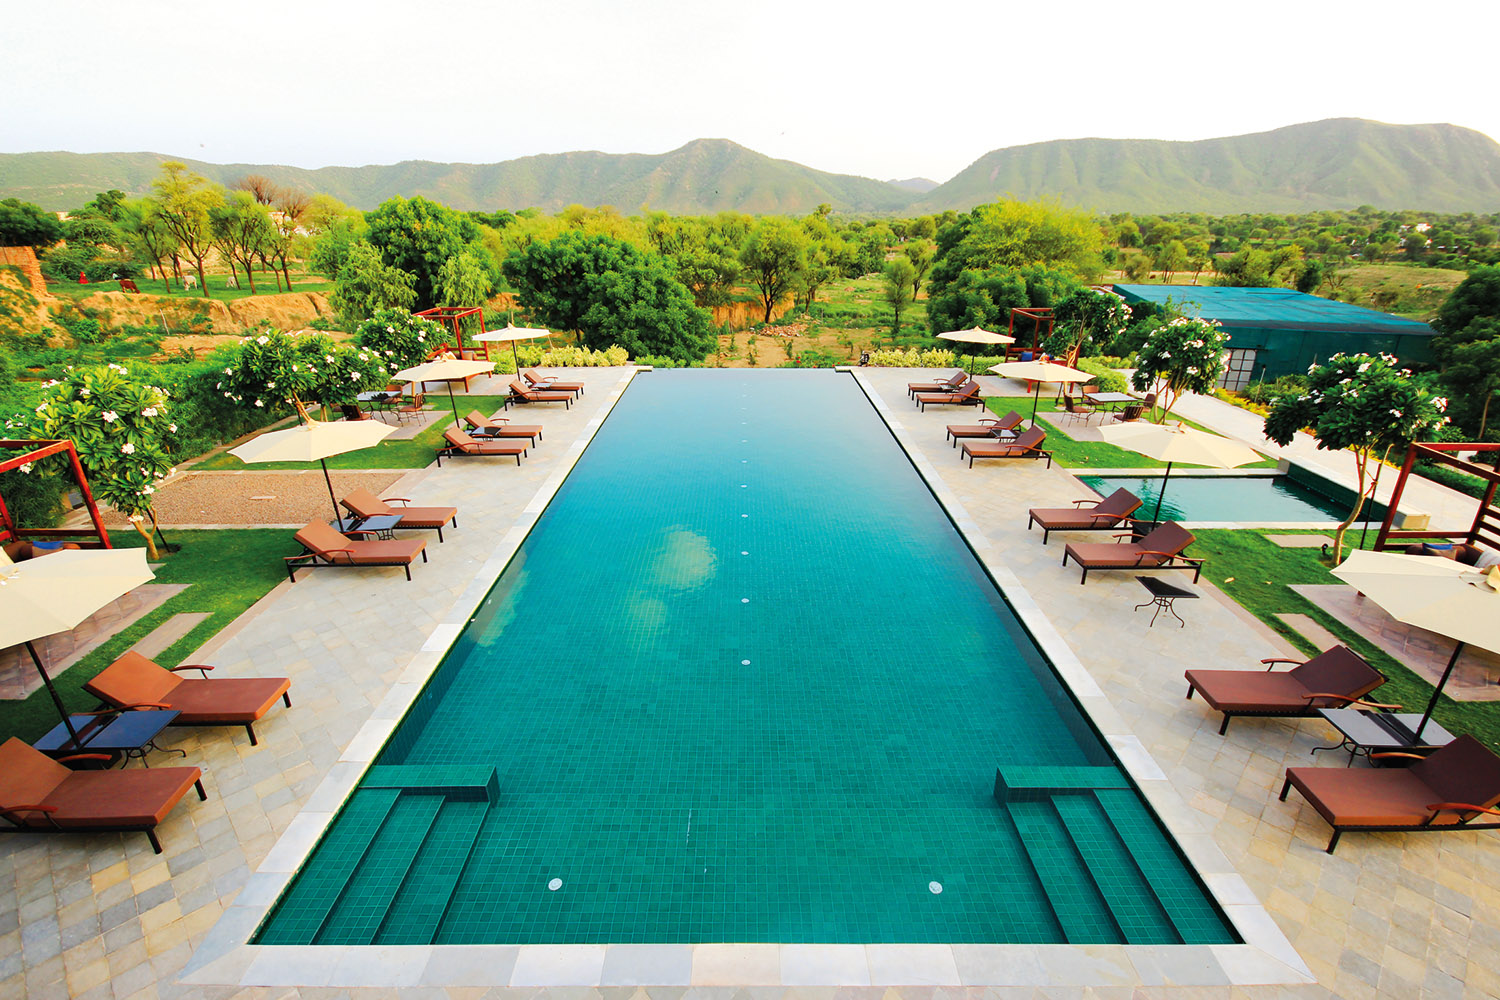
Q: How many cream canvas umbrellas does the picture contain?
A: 8